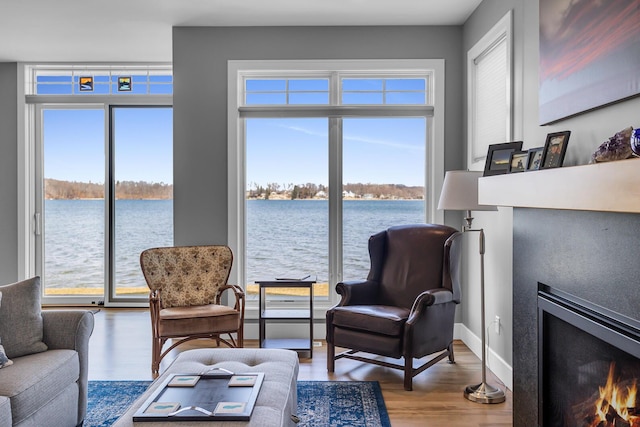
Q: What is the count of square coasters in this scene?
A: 4